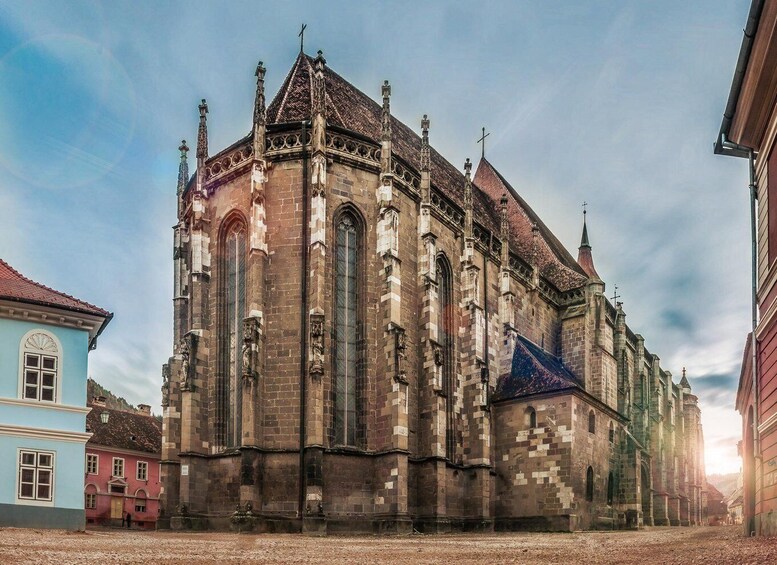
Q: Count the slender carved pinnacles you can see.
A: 9